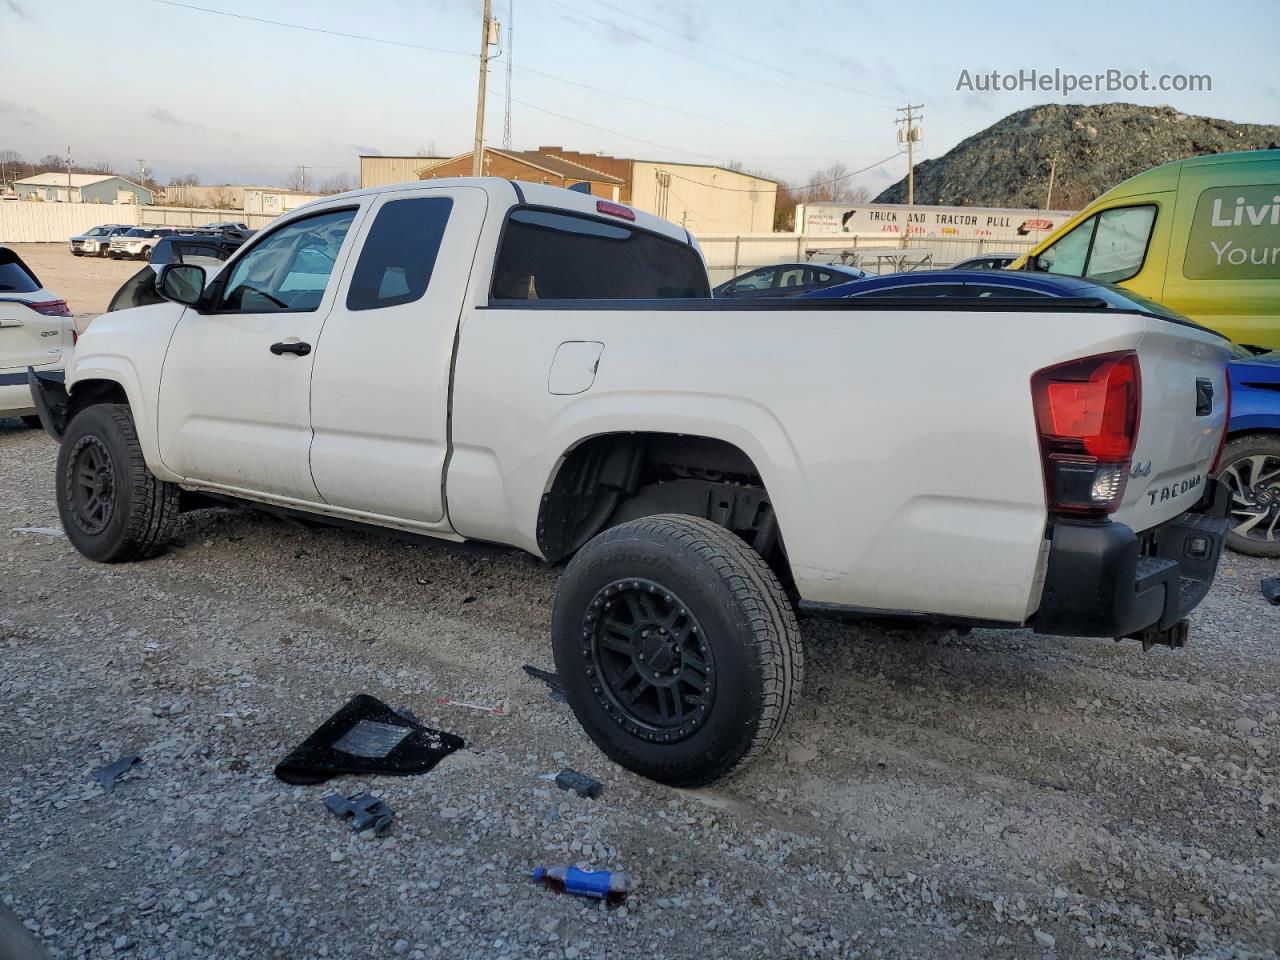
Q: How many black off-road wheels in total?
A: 2